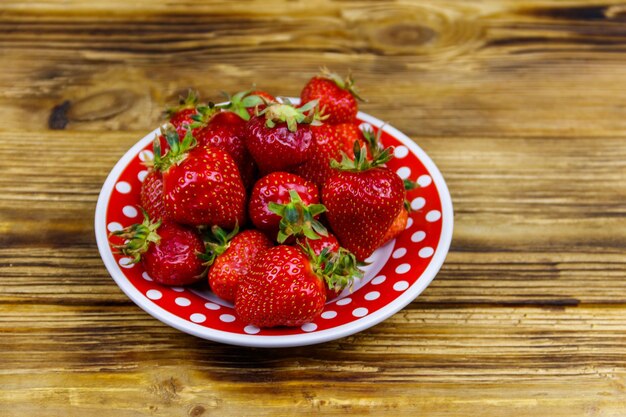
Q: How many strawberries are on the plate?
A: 15